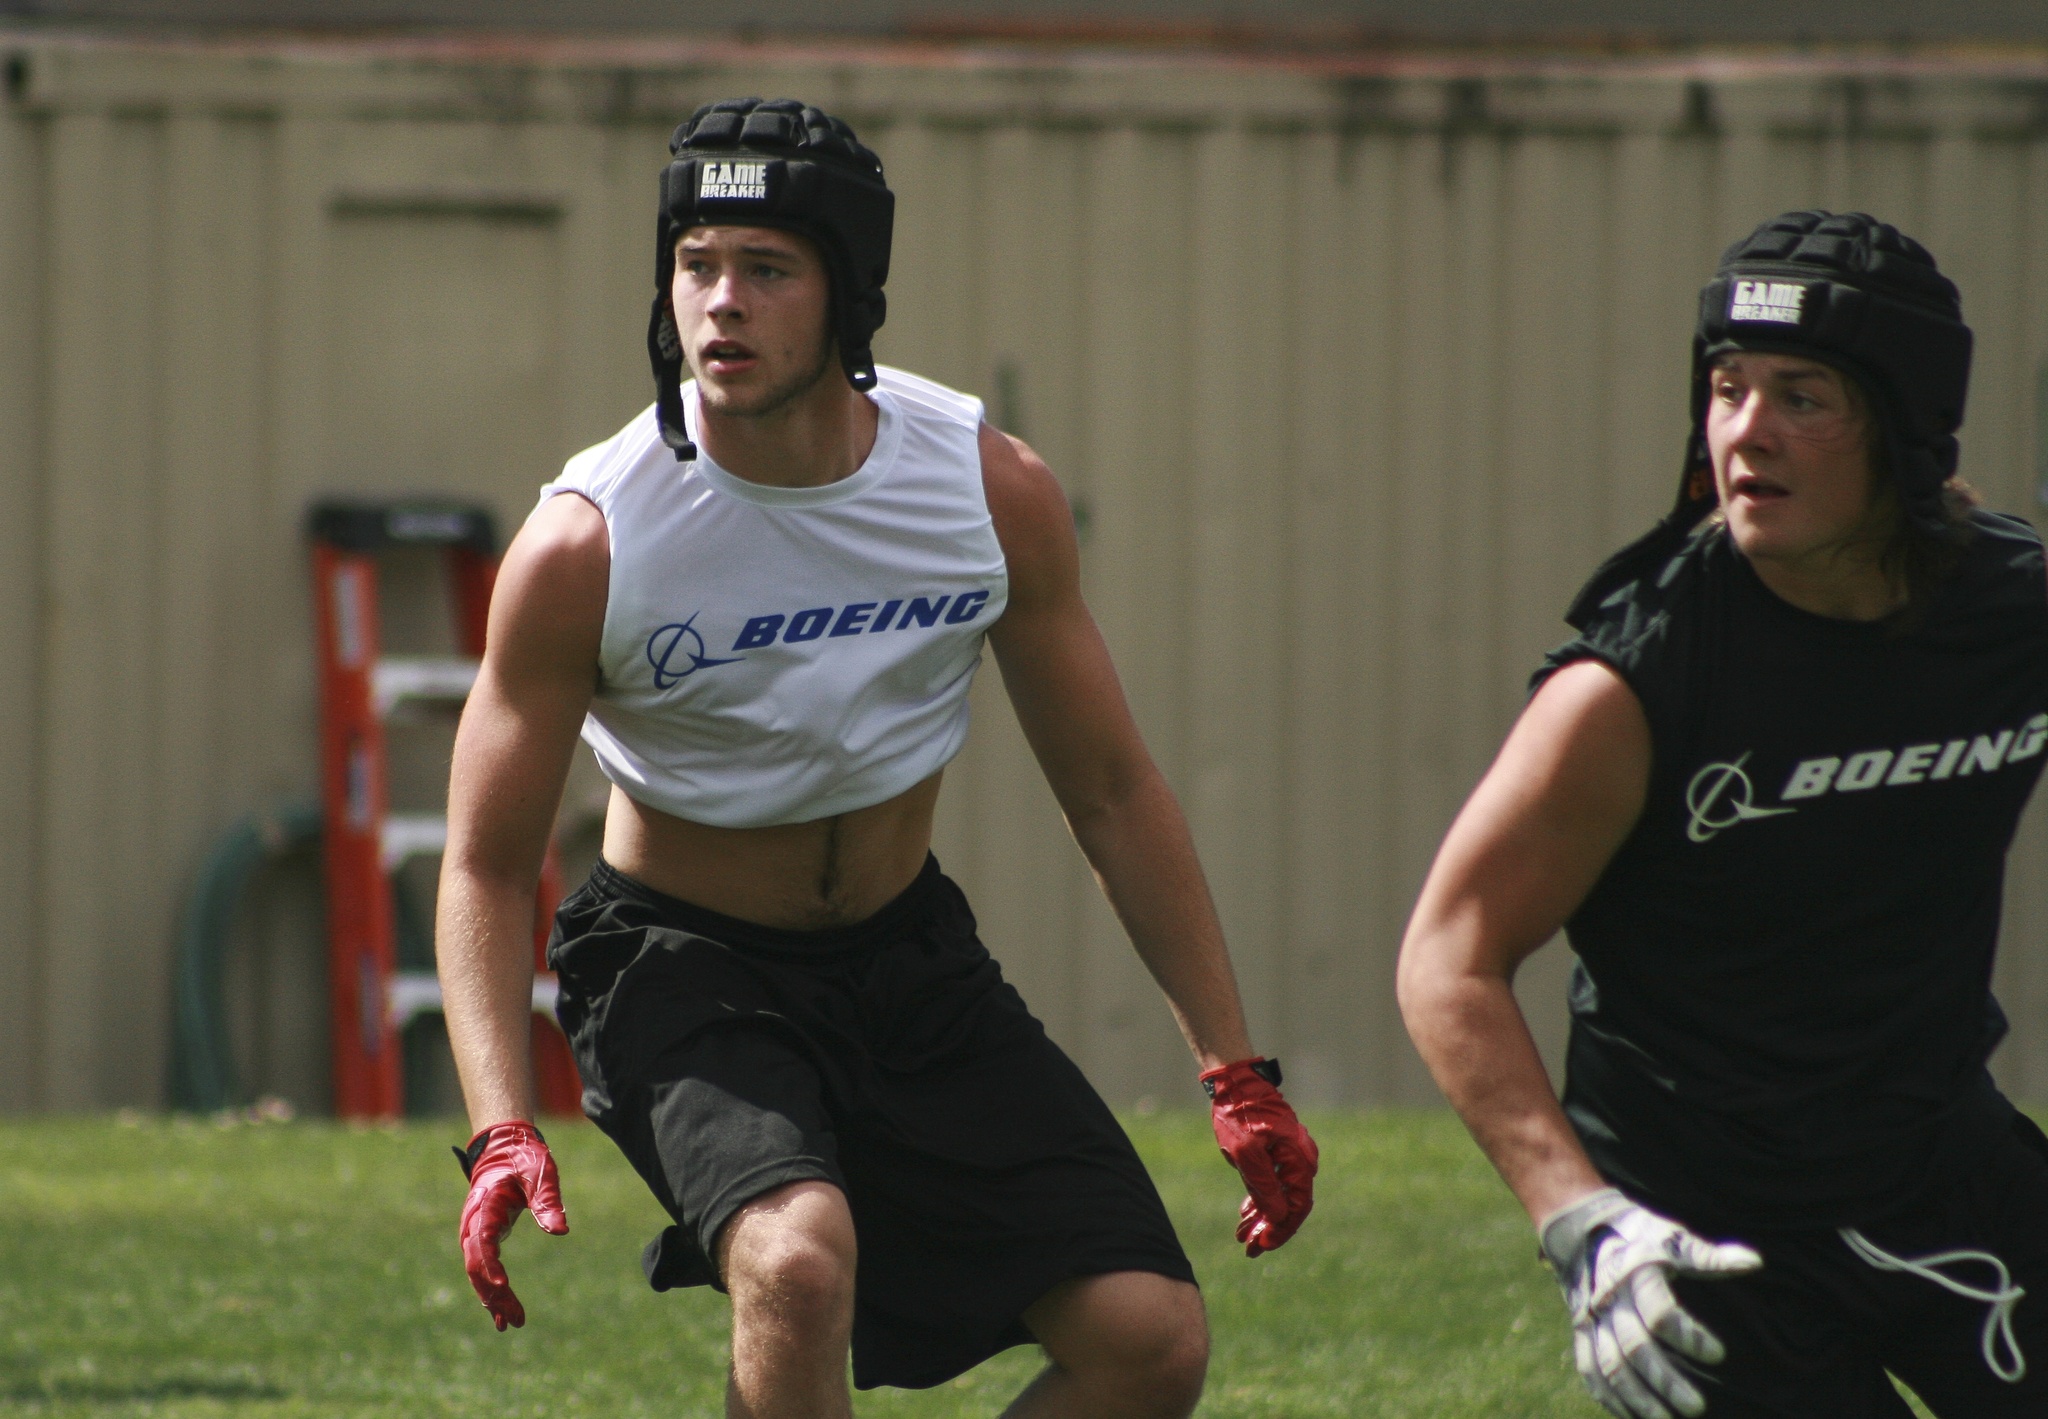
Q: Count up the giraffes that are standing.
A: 0